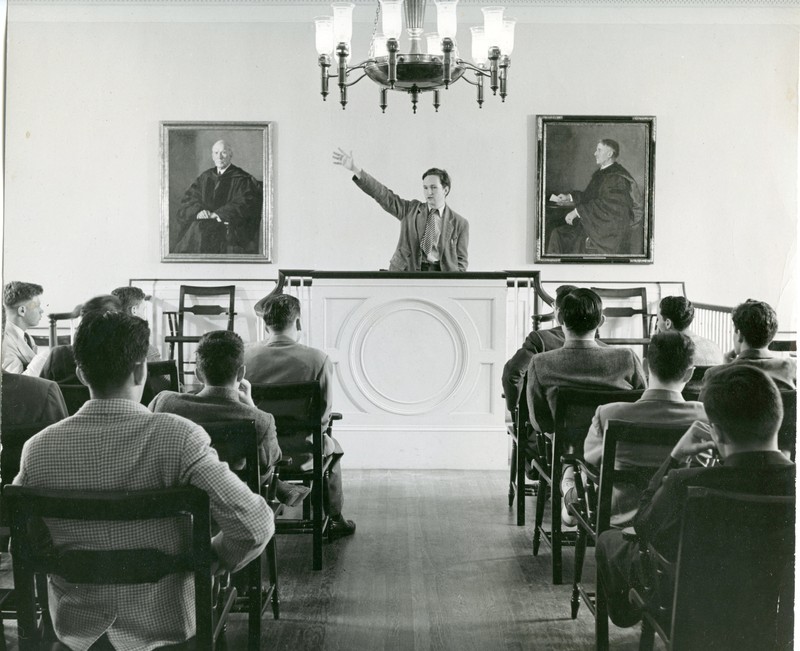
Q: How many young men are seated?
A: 13